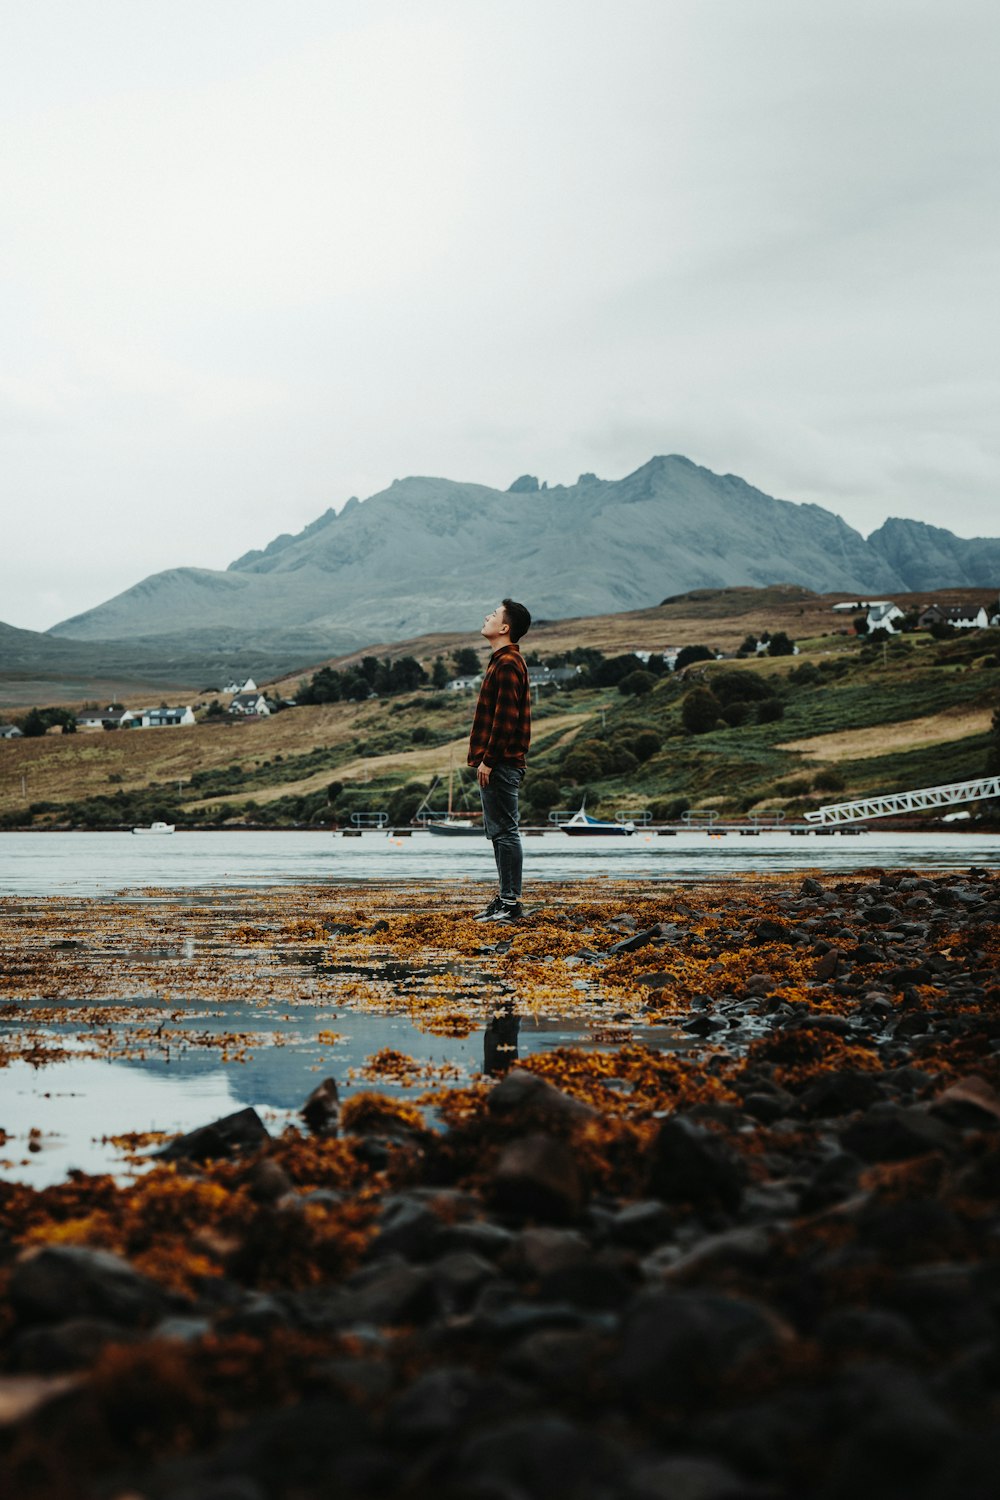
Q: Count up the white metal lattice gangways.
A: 1